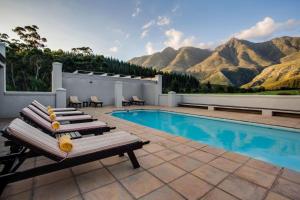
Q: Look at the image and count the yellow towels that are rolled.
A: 5